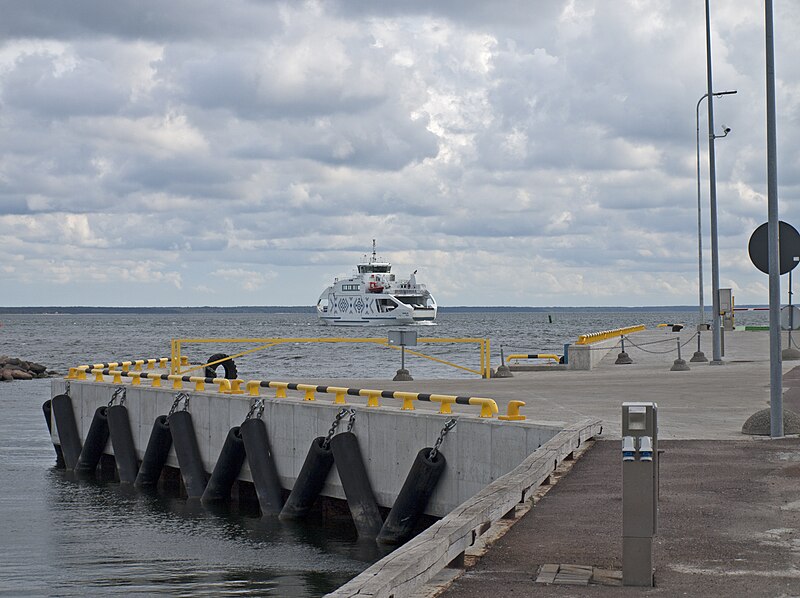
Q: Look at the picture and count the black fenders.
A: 11